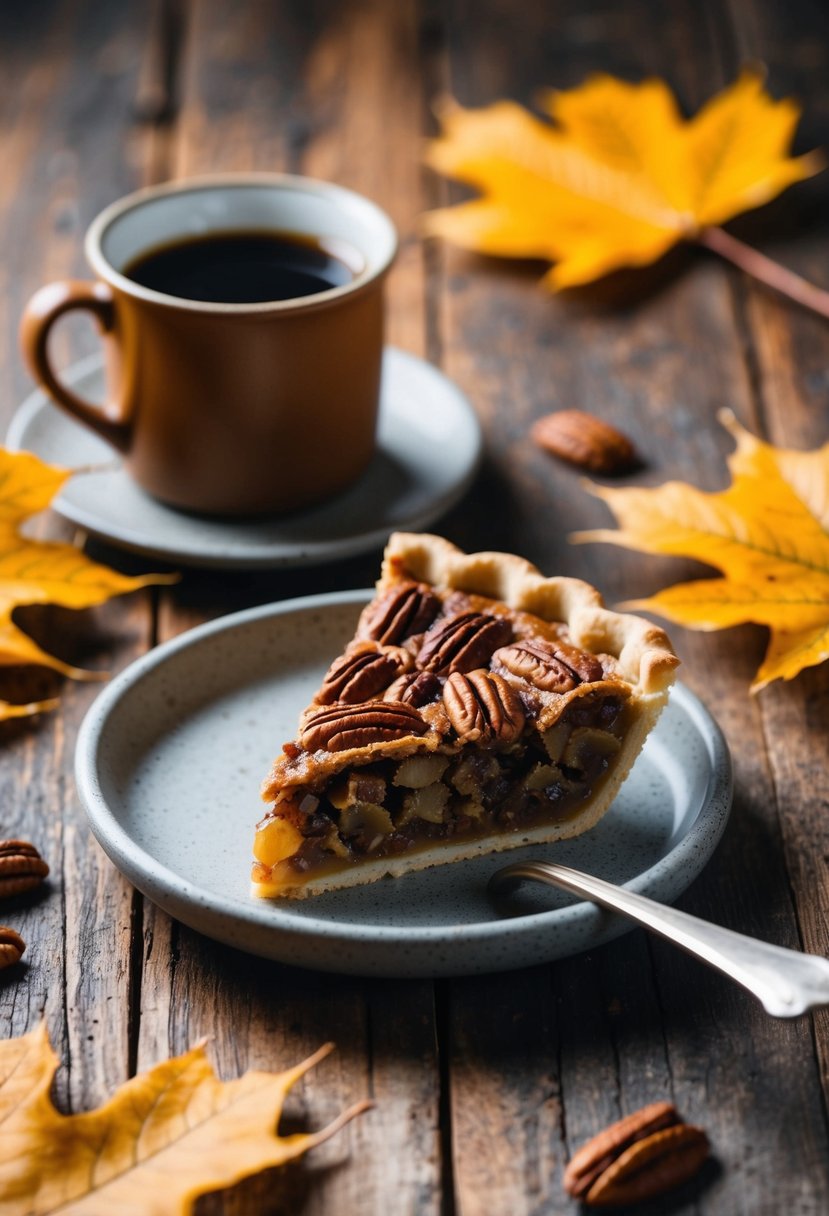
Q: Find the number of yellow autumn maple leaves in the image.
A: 4